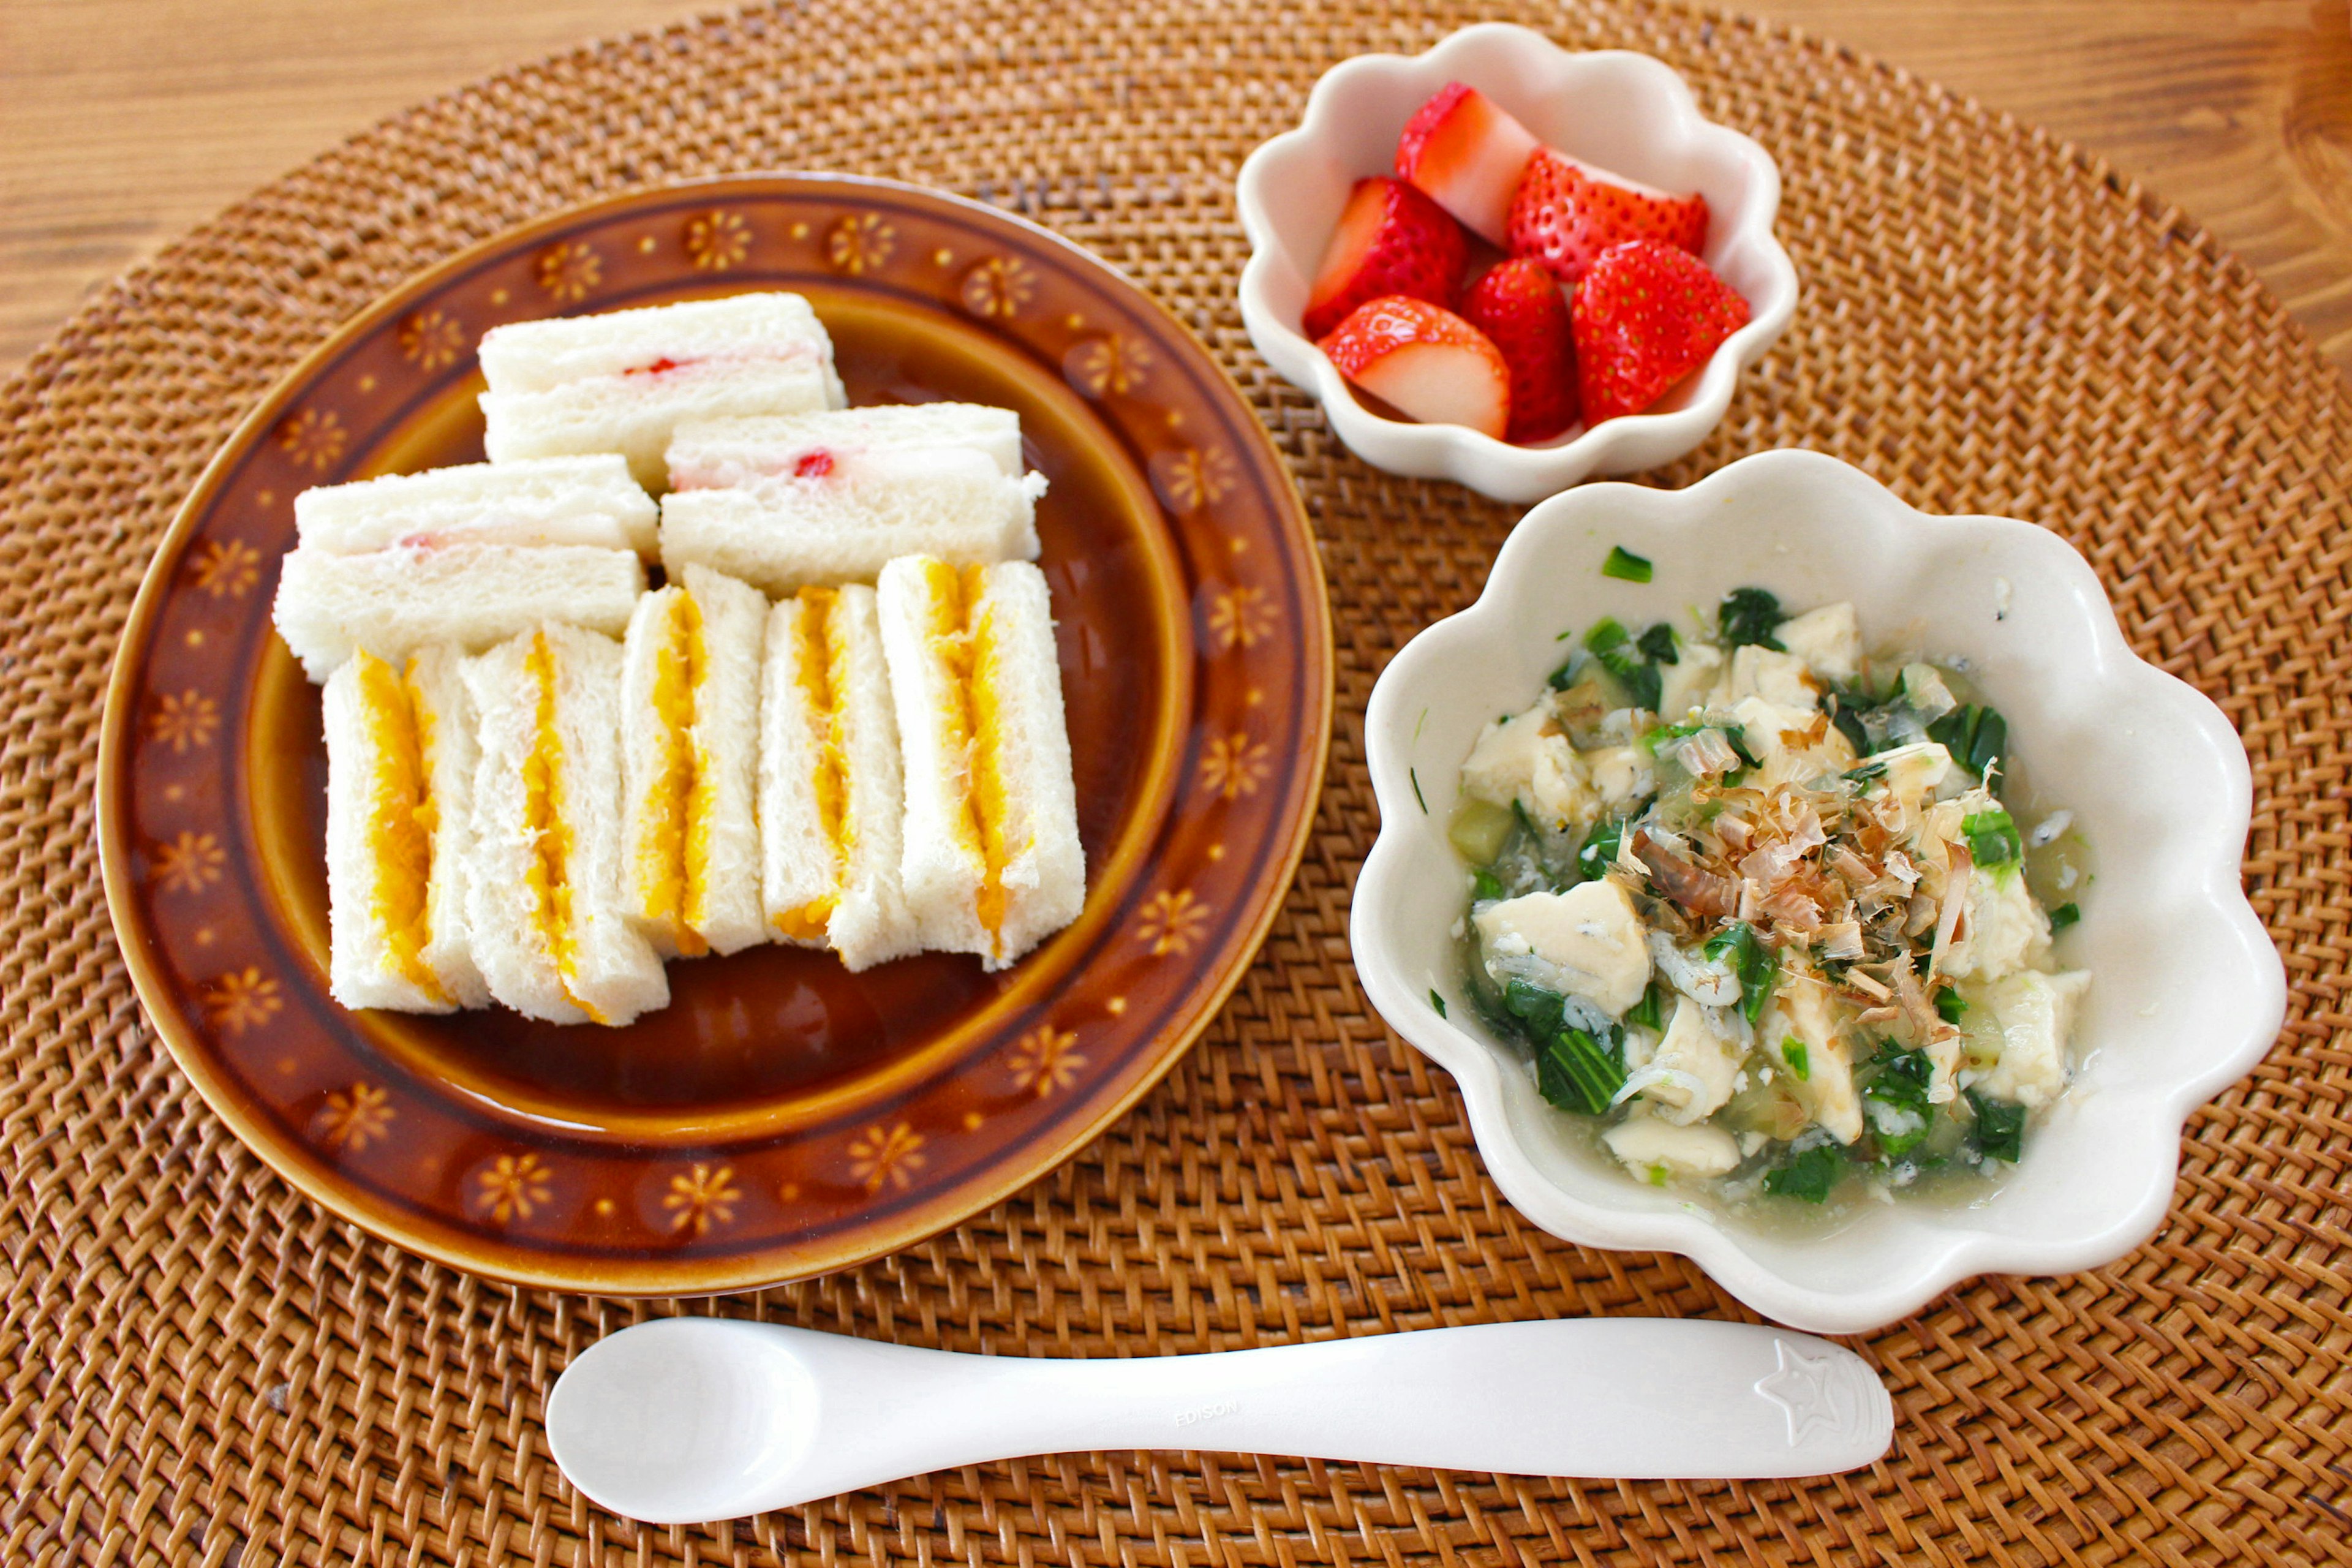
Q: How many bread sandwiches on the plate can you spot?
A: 8